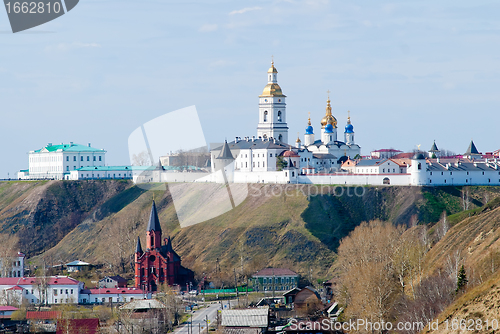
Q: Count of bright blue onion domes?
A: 3